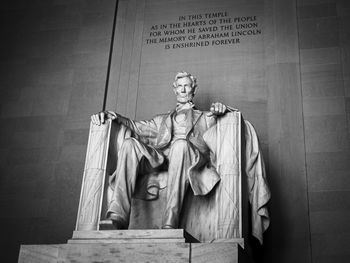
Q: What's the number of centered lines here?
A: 5